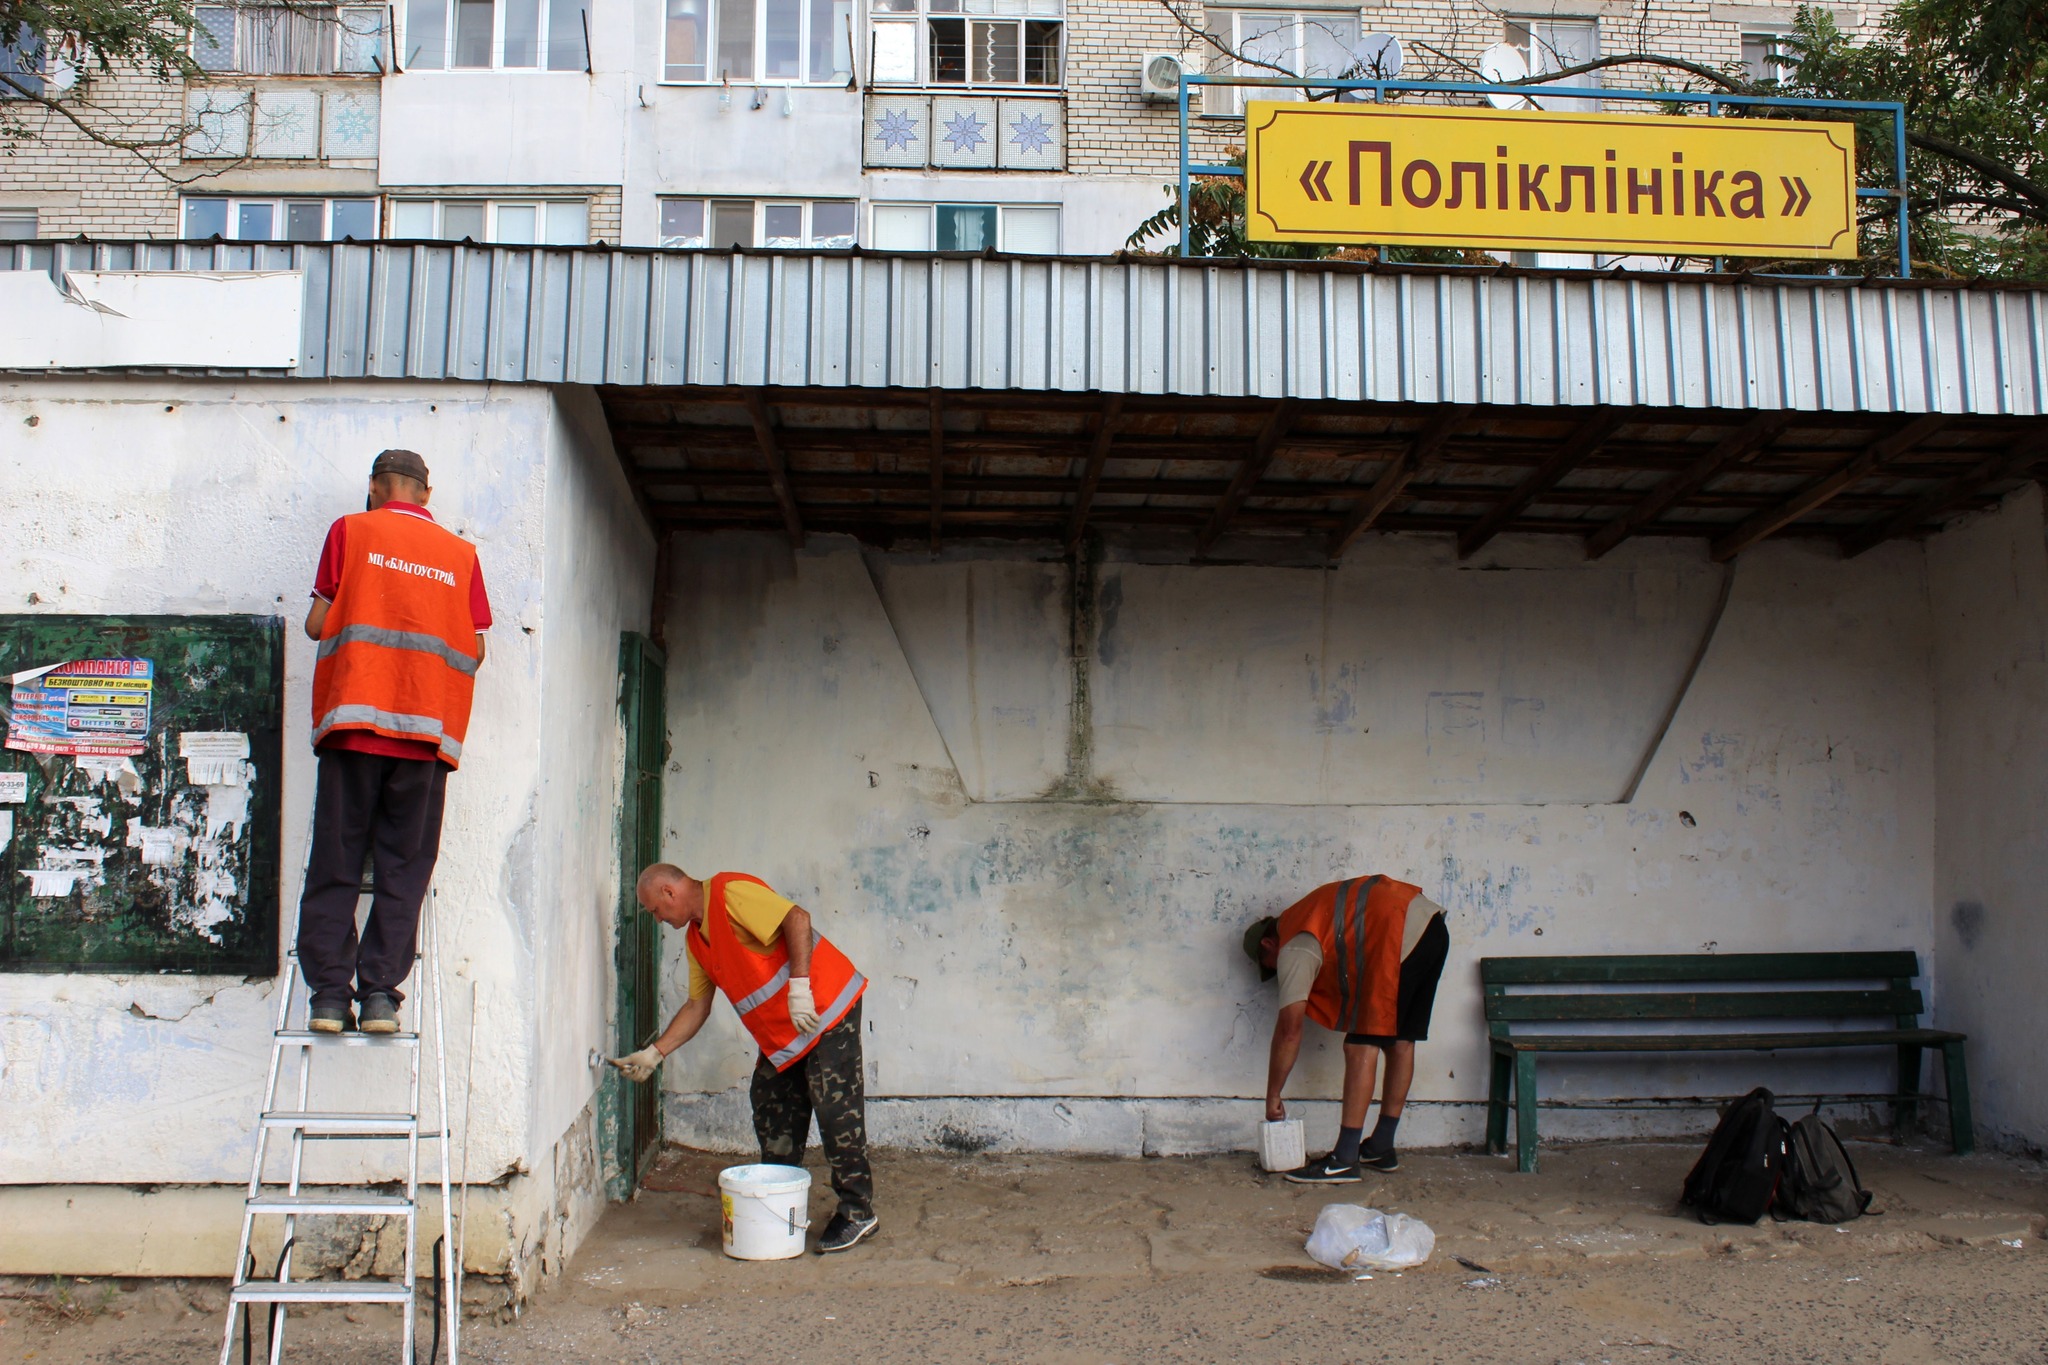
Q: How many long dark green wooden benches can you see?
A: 1